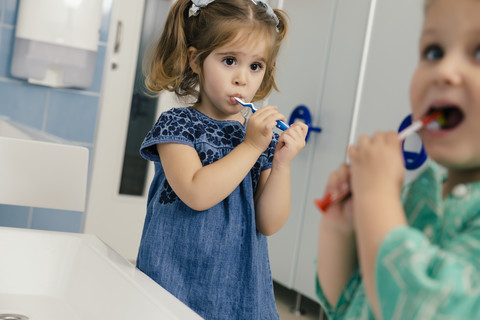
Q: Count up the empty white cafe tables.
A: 0